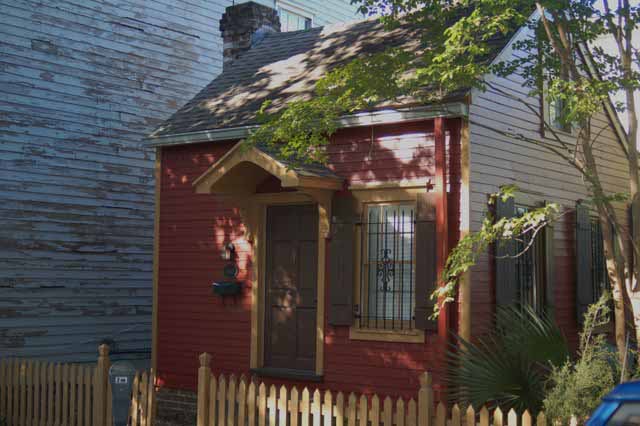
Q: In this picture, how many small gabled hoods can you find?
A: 1